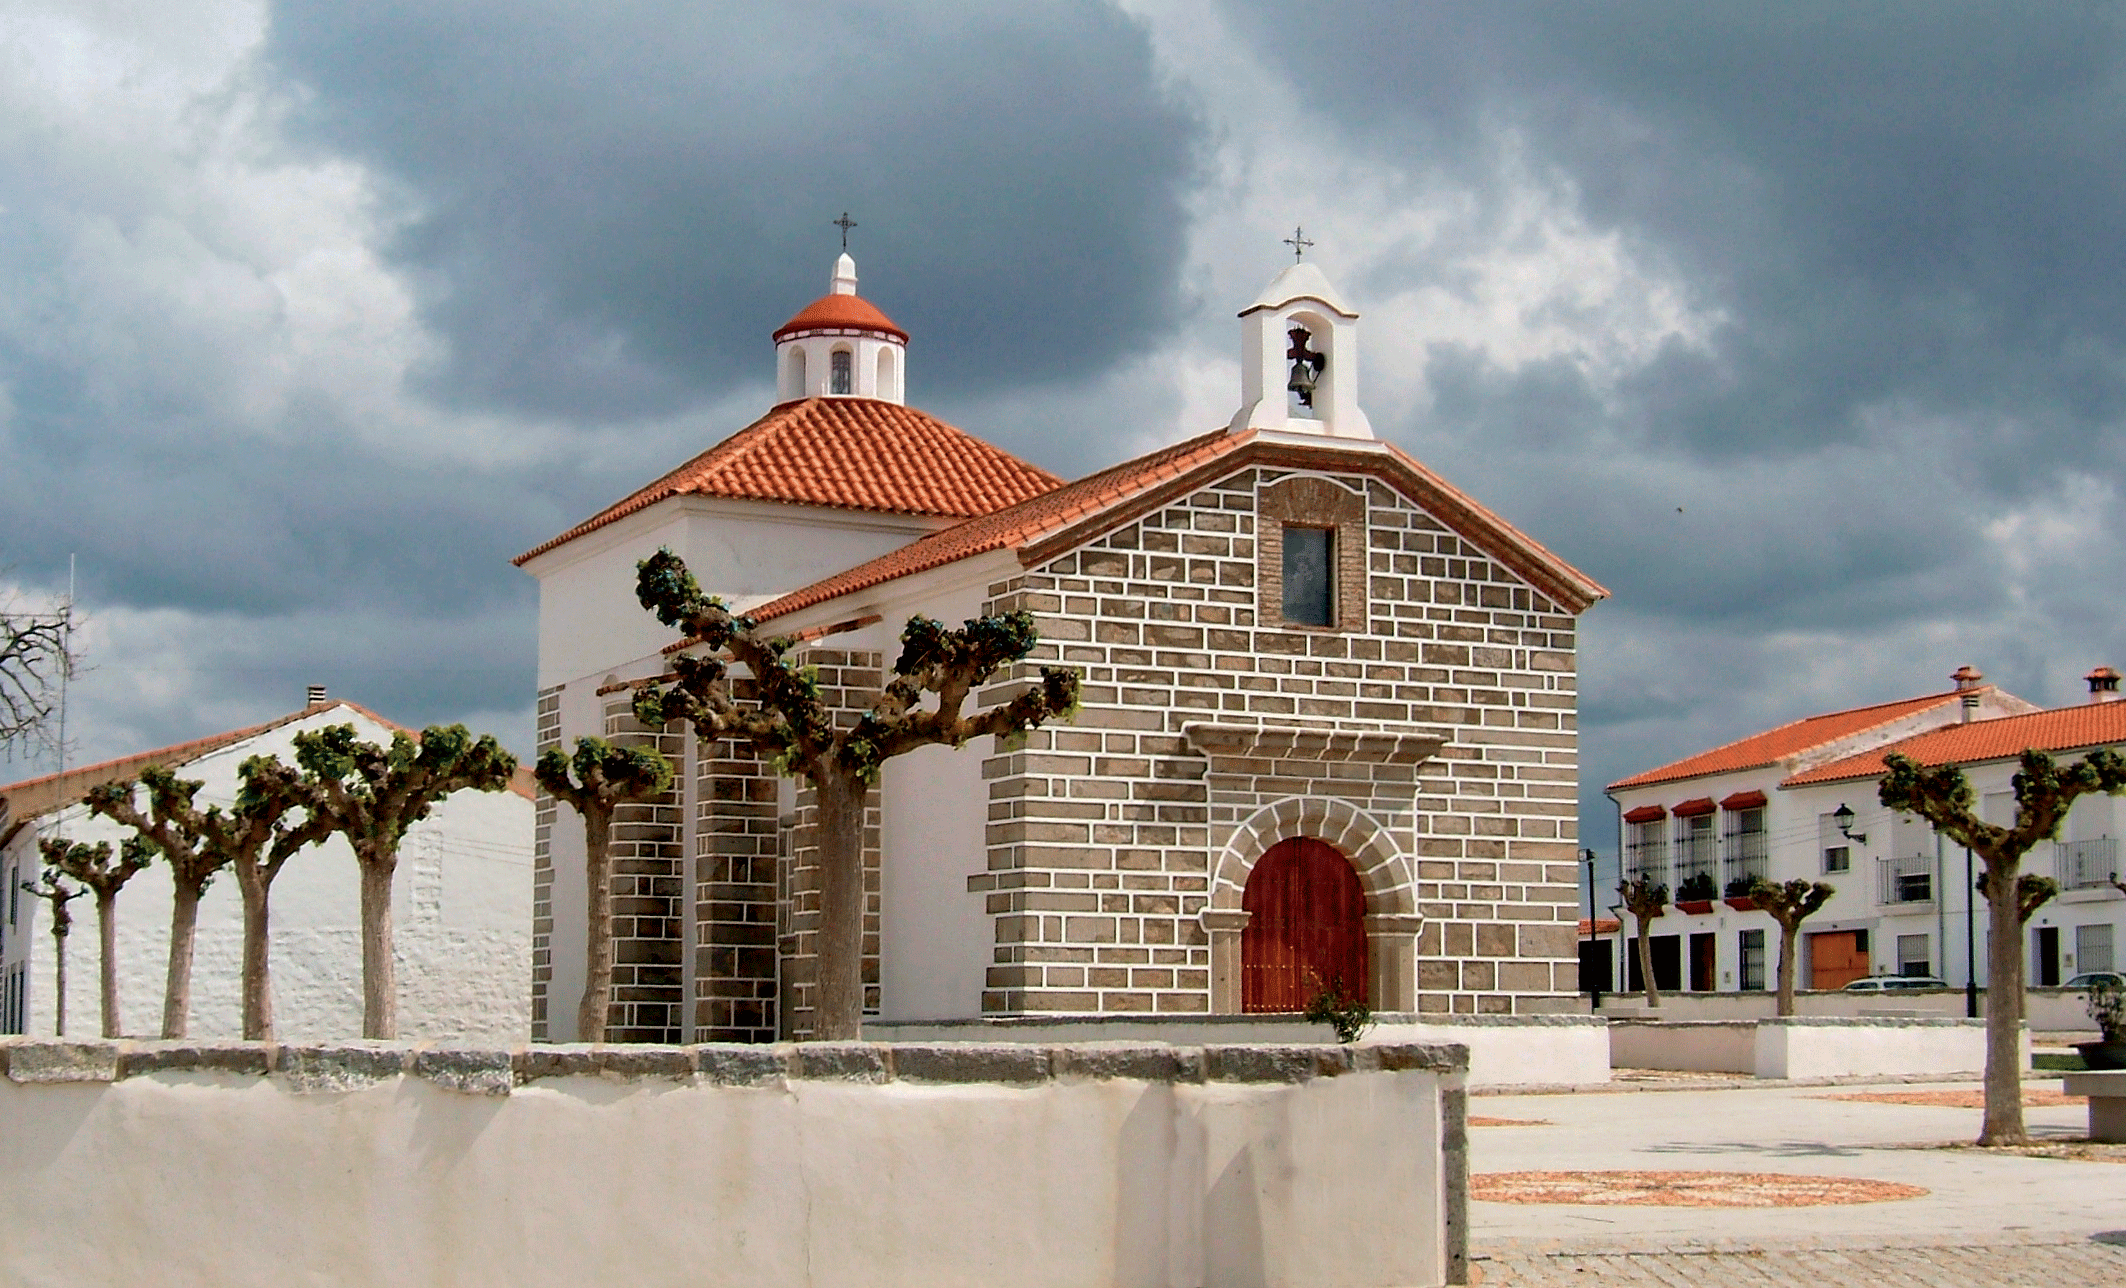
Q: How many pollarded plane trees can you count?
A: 11